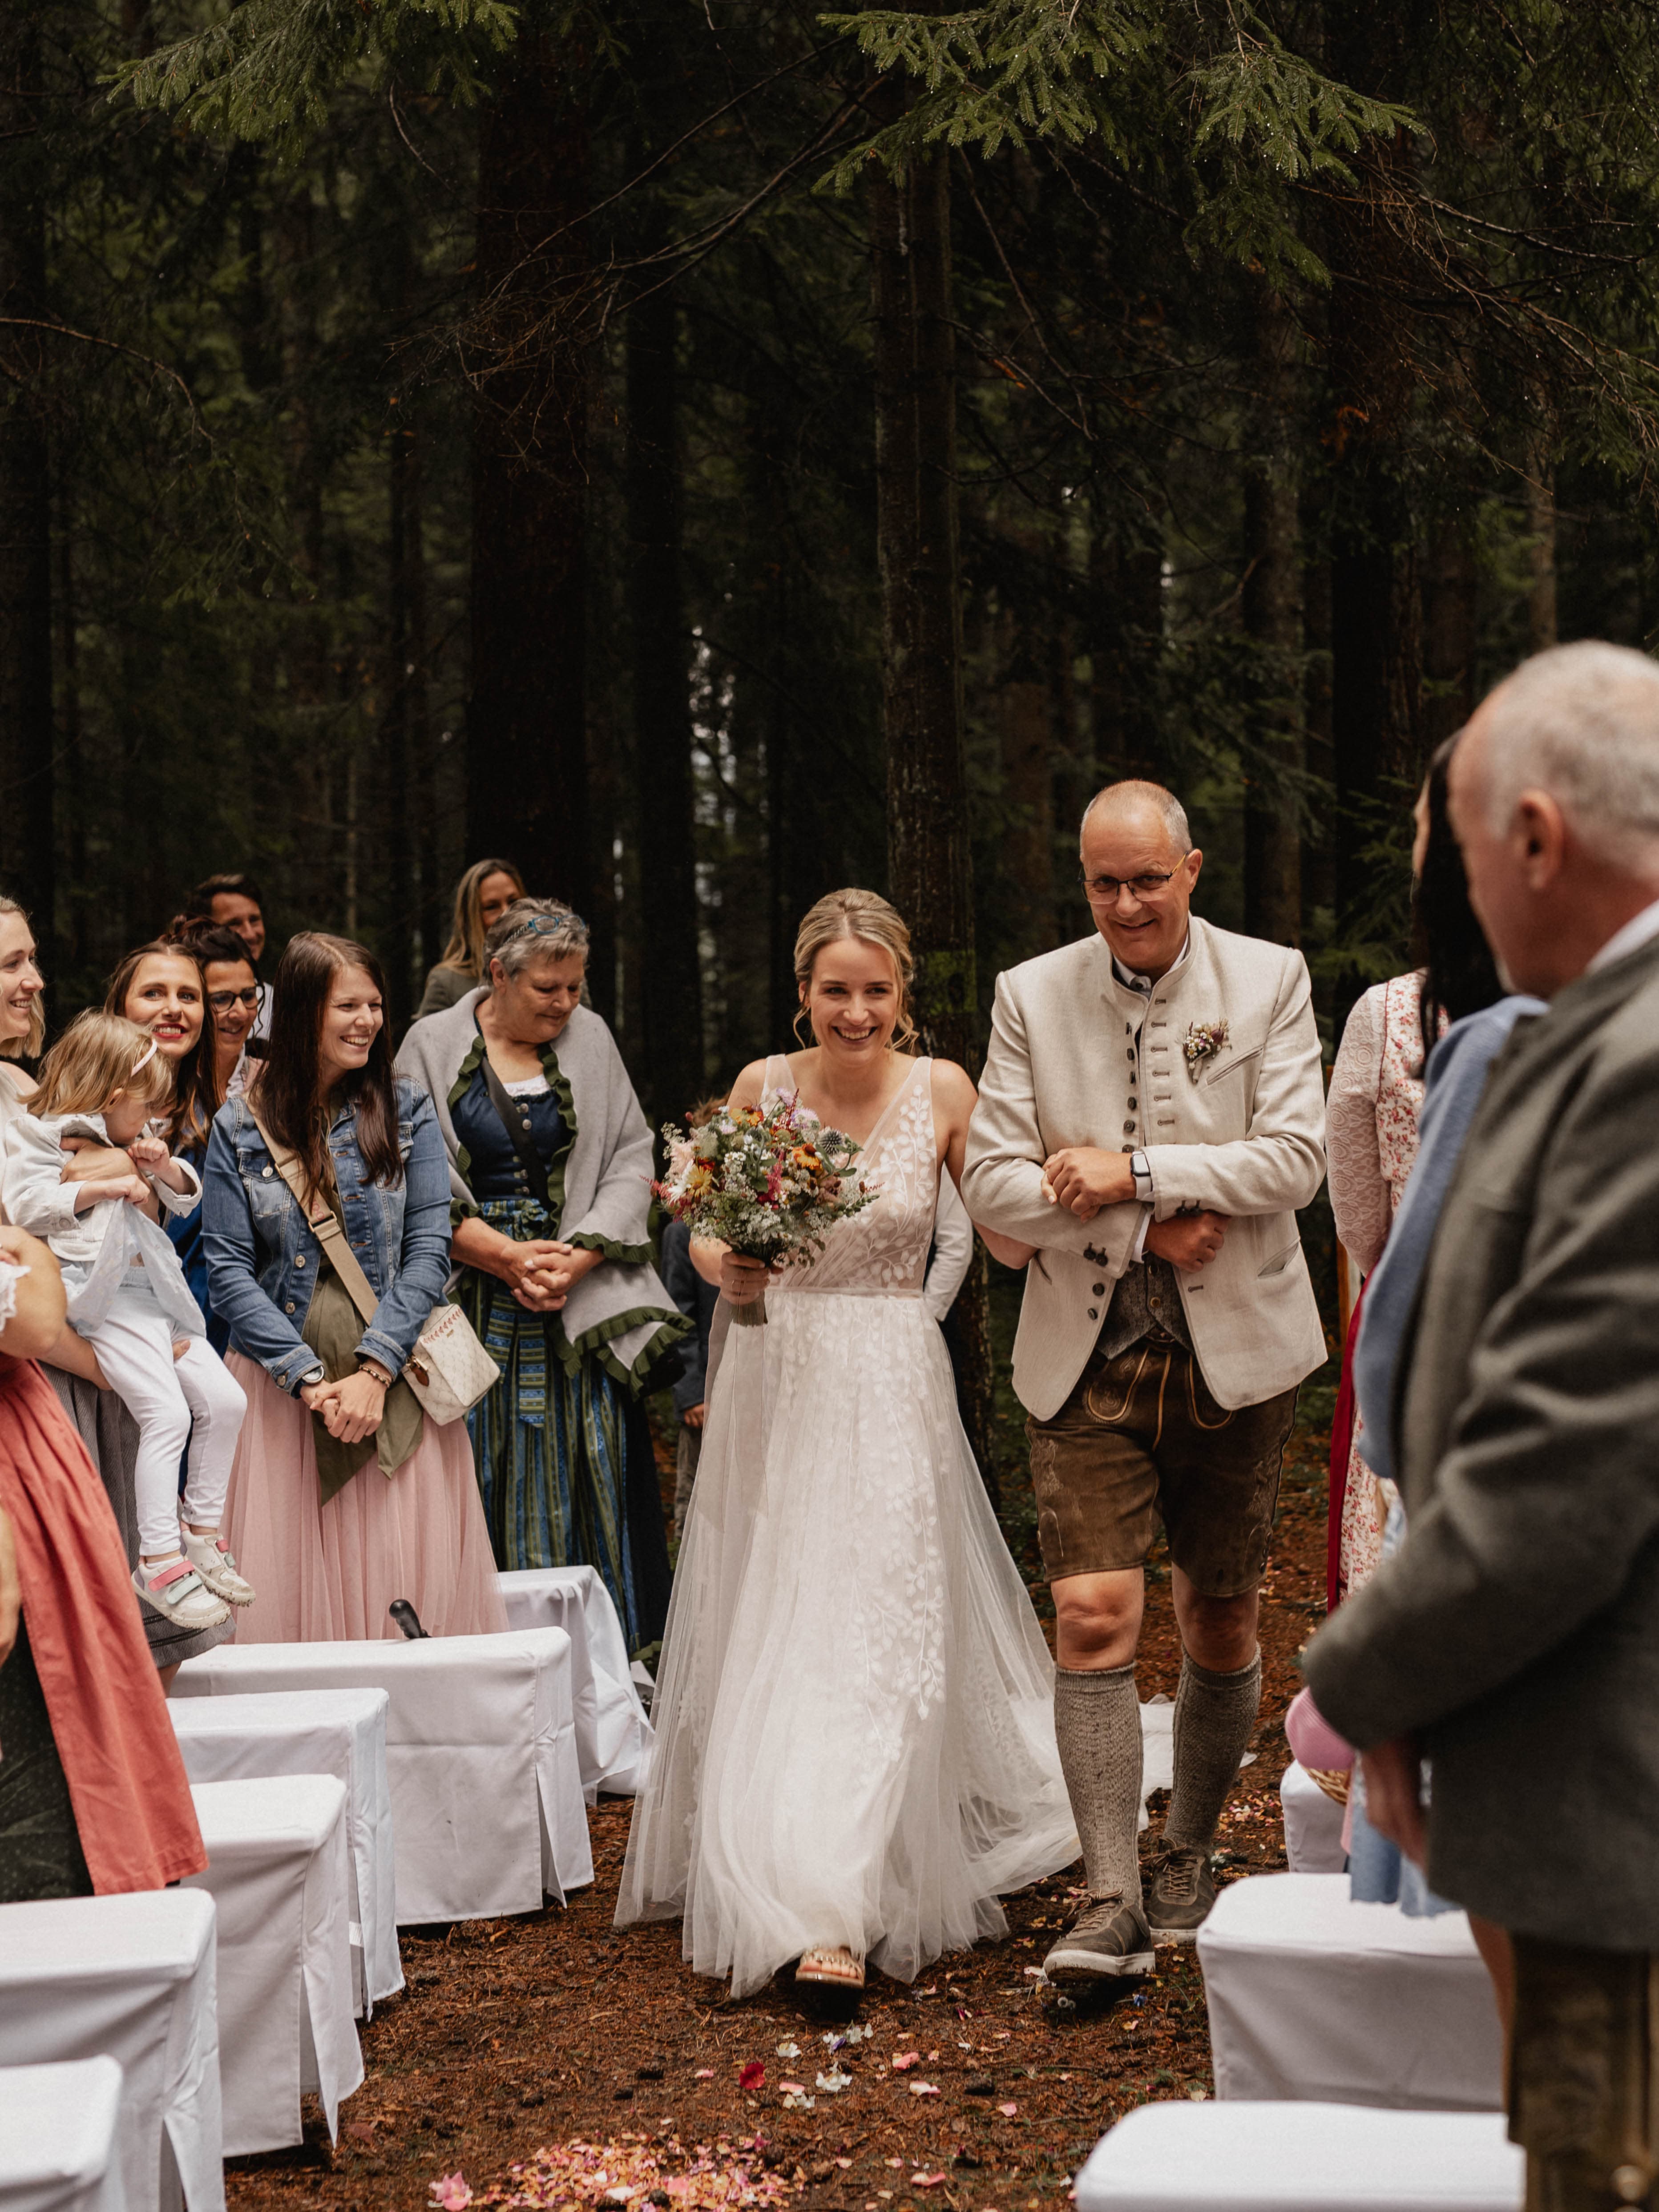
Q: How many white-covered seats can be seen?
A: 9